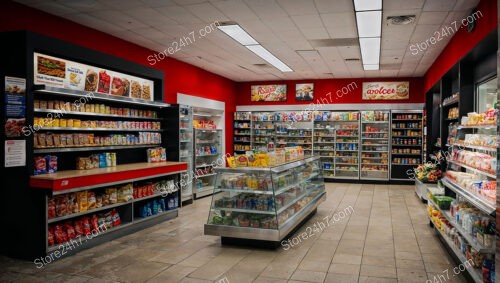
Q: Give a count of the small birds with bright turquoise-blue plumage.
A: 0